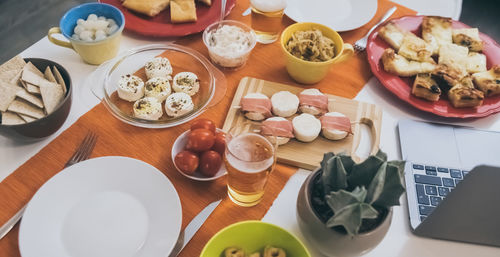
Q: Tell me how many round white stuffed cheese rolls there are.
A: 6